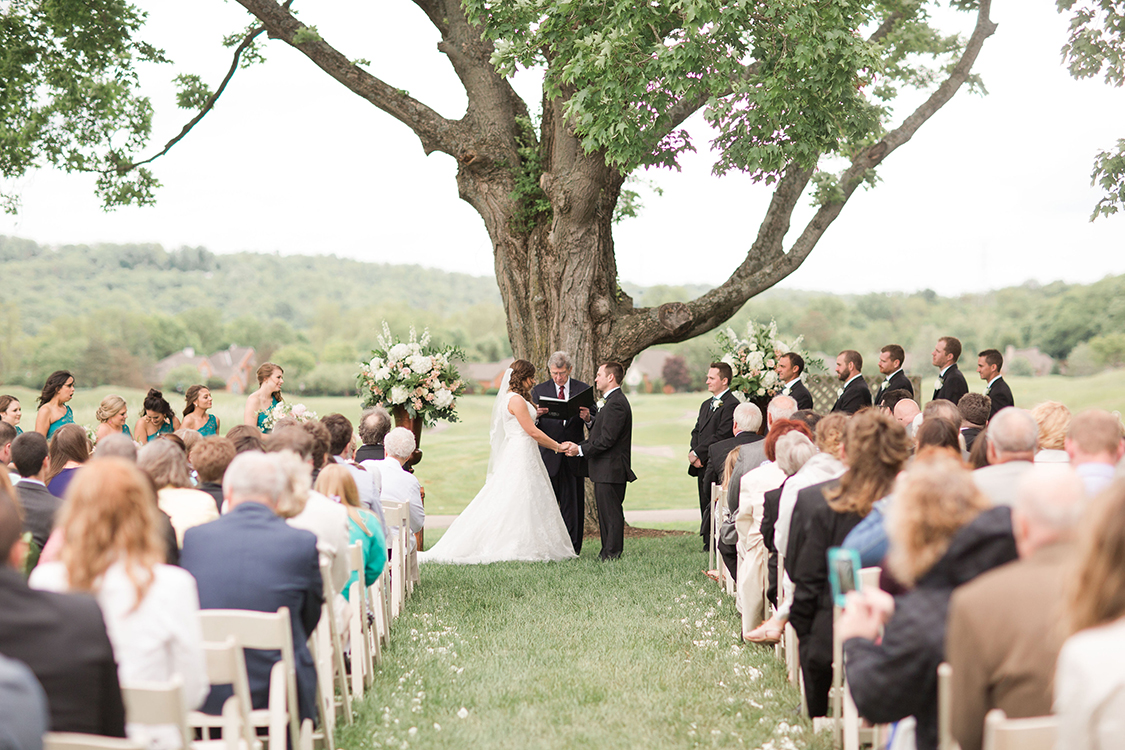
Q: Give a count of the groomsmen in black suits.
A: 6